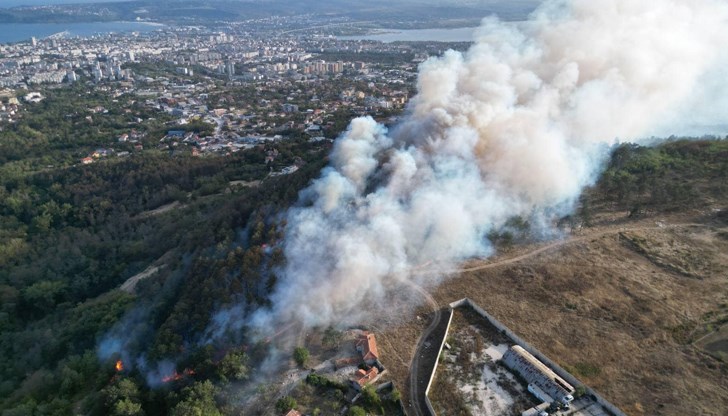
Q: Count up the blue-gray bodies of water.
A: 2